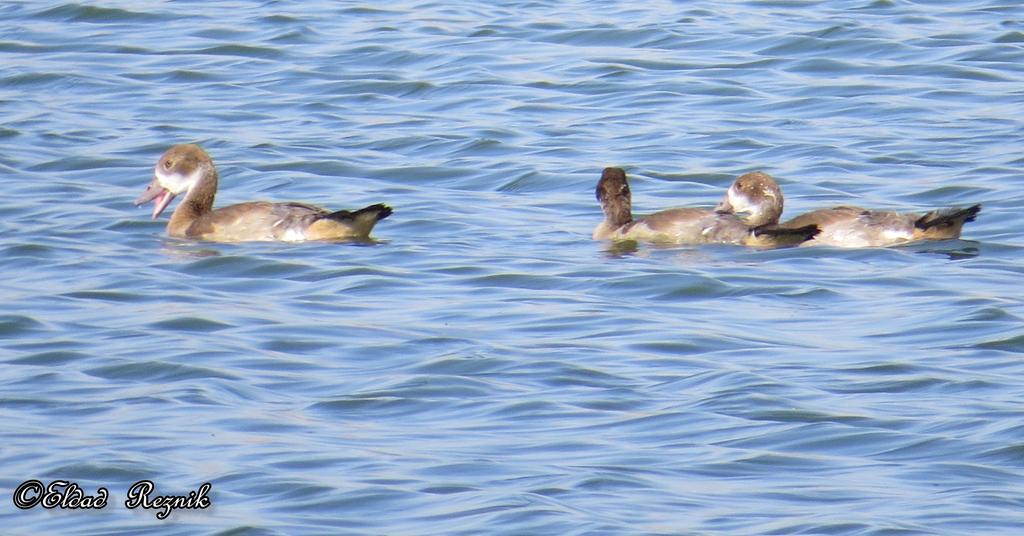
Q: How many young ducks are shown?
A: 3